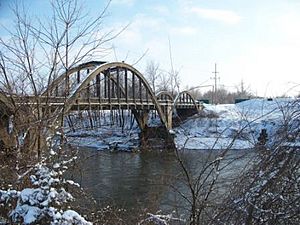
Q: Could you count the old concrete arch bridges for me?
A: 1